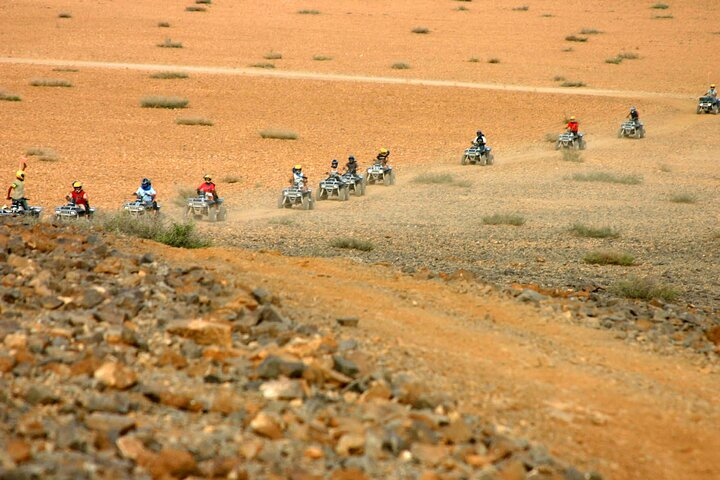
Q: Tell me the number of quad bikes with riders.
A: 12